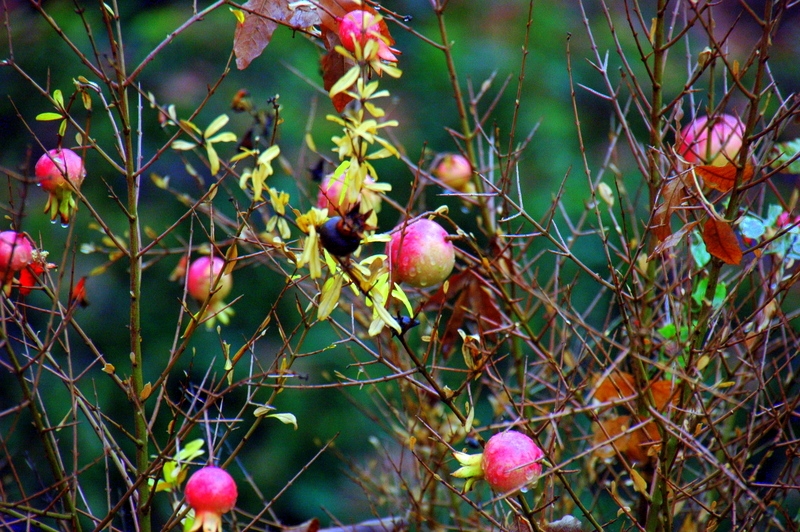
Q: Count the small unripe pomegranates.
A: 10